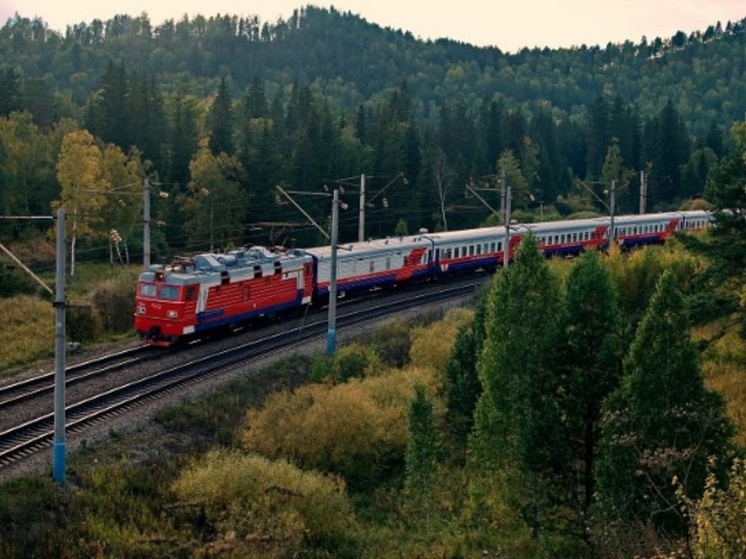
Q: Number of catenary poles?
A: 8